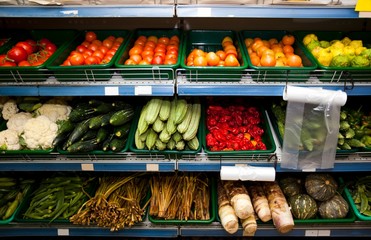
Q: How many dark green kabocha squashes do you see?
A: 4